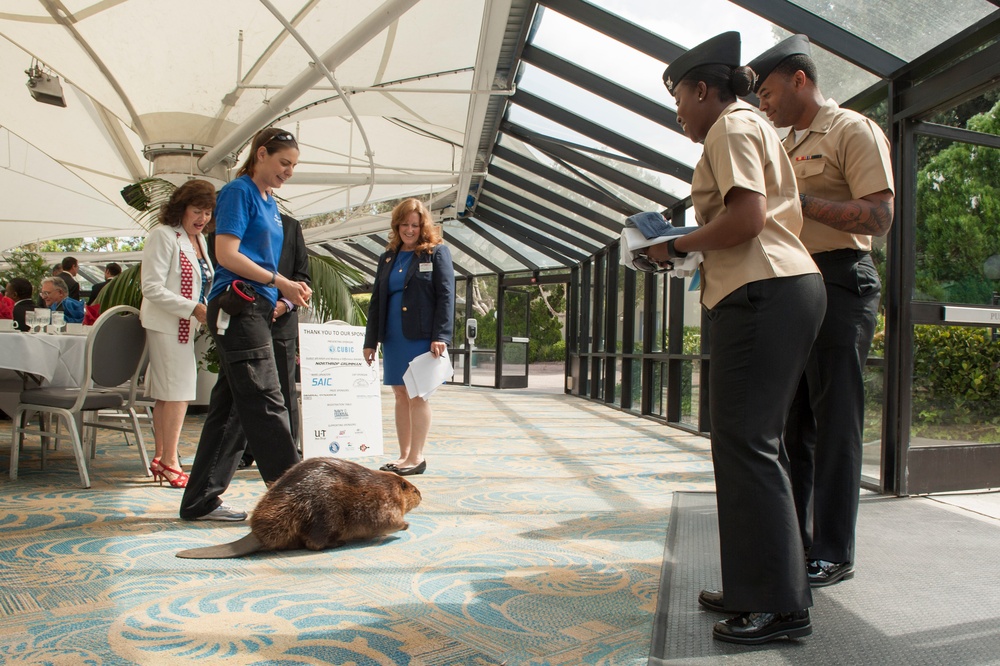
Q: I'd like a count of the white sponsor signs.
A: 1